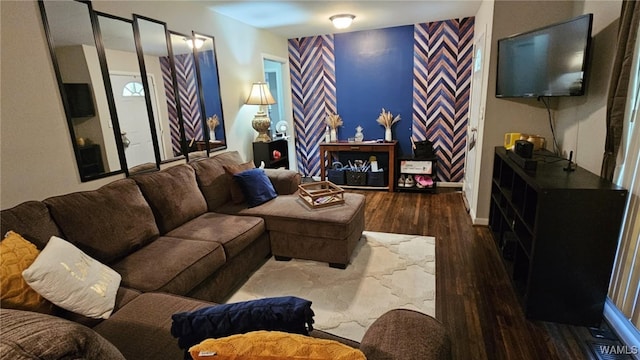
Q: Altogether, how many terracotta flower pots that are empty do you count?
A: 0